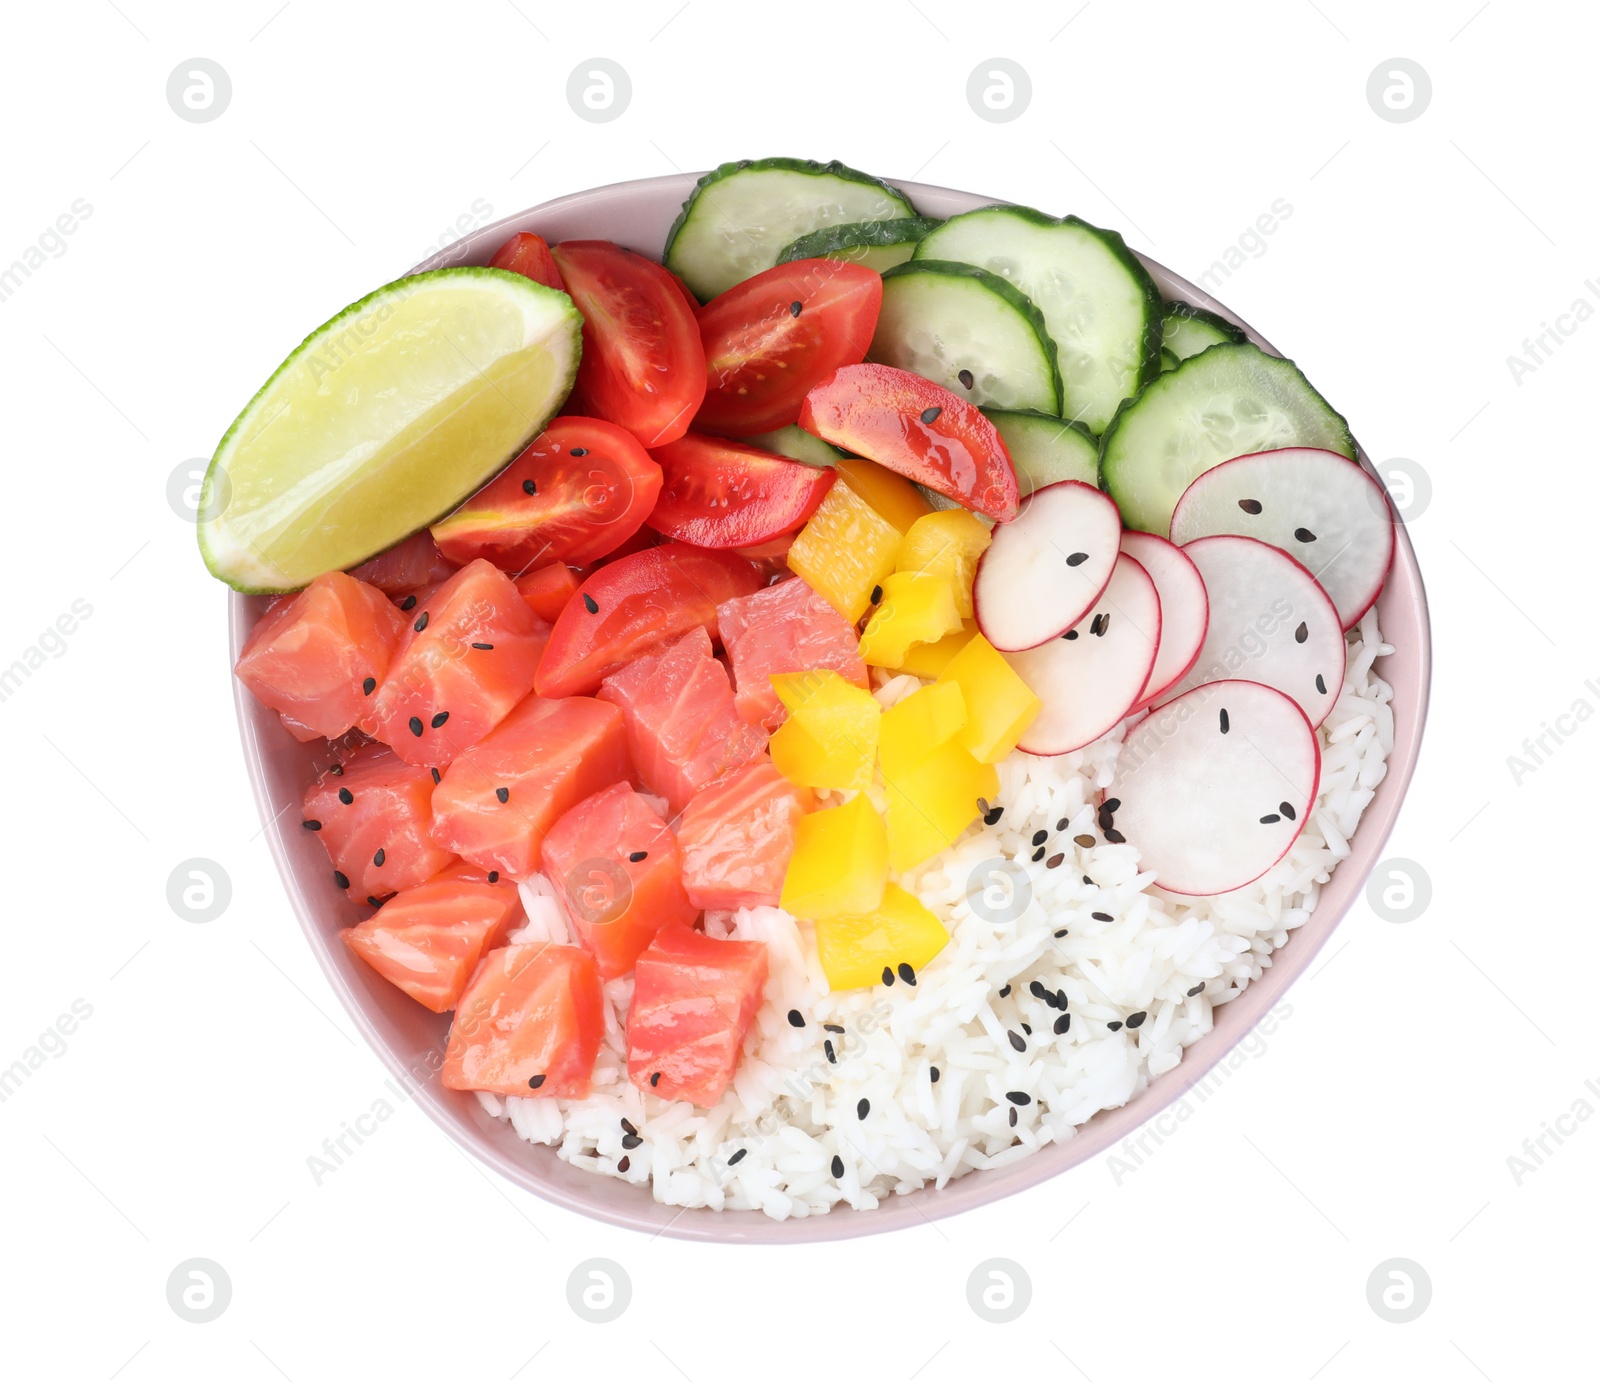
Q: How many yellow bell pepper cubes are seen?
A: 11